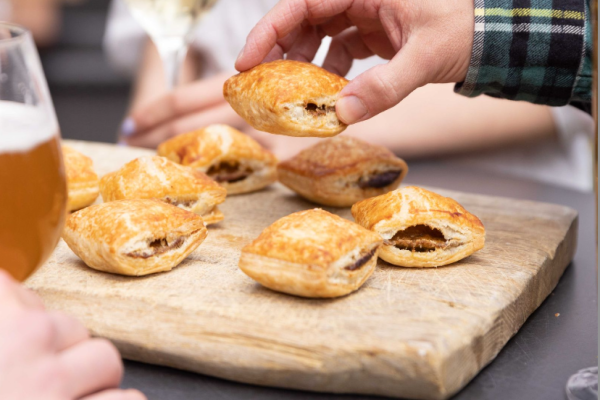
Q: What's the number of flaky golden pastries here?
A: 8